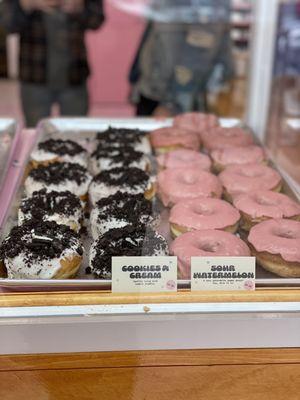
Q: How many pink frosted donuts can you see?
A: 11